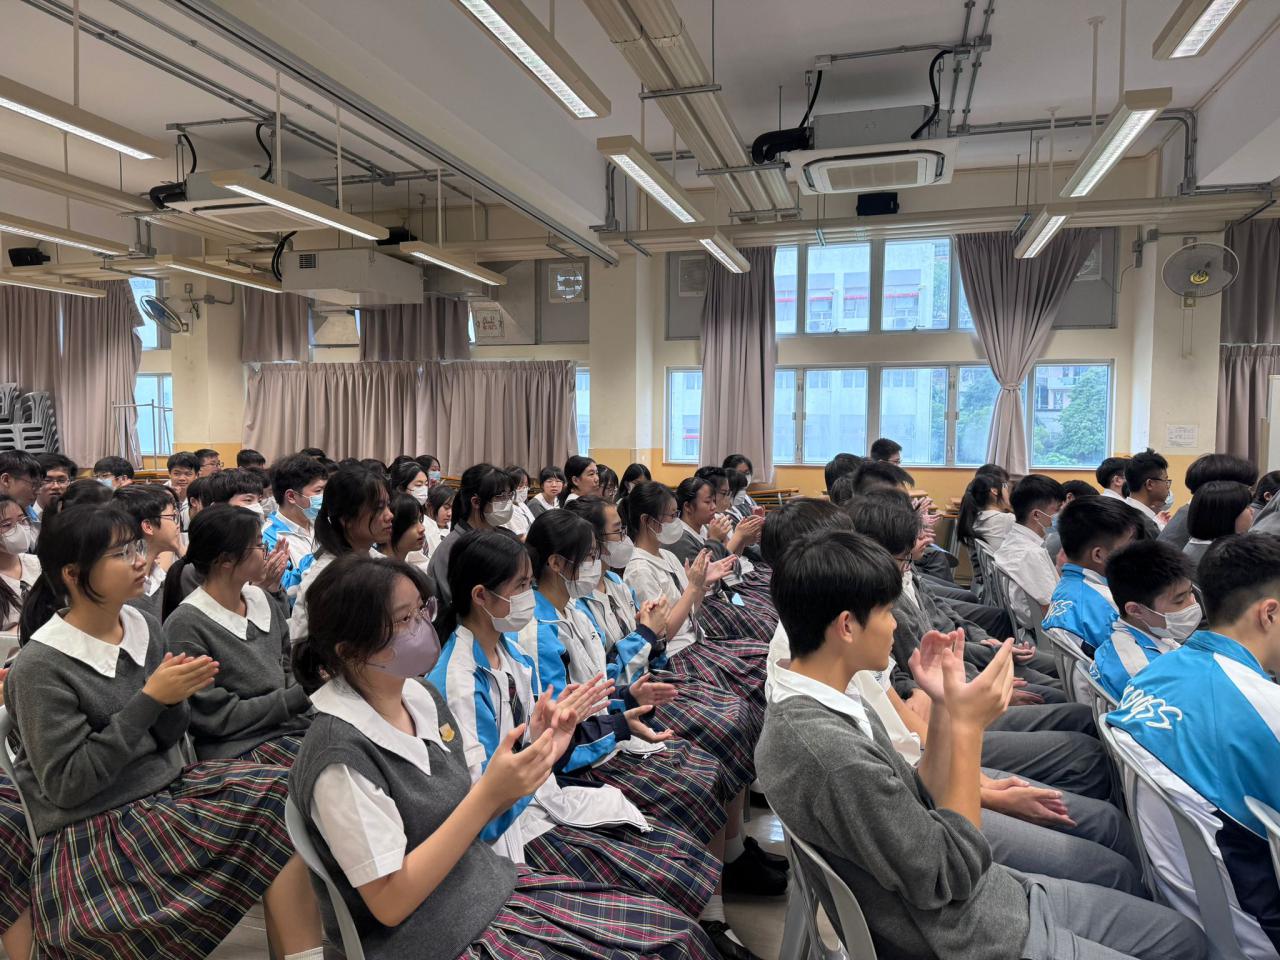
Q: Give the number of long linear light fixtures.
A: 12